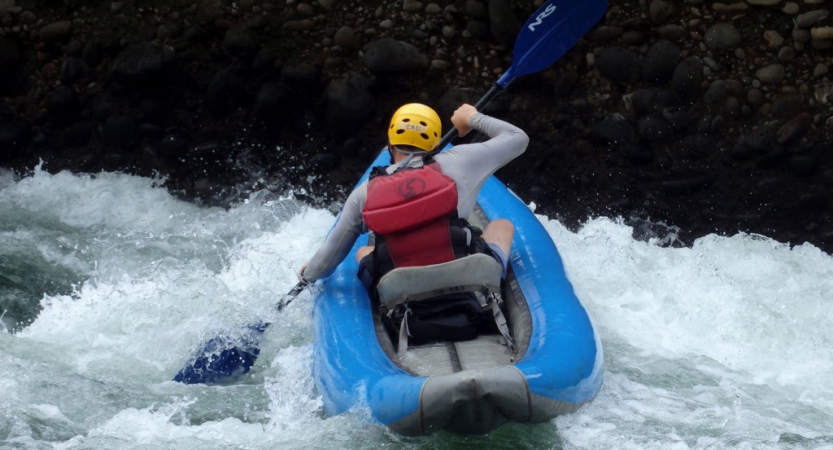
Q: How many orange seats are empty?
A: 0